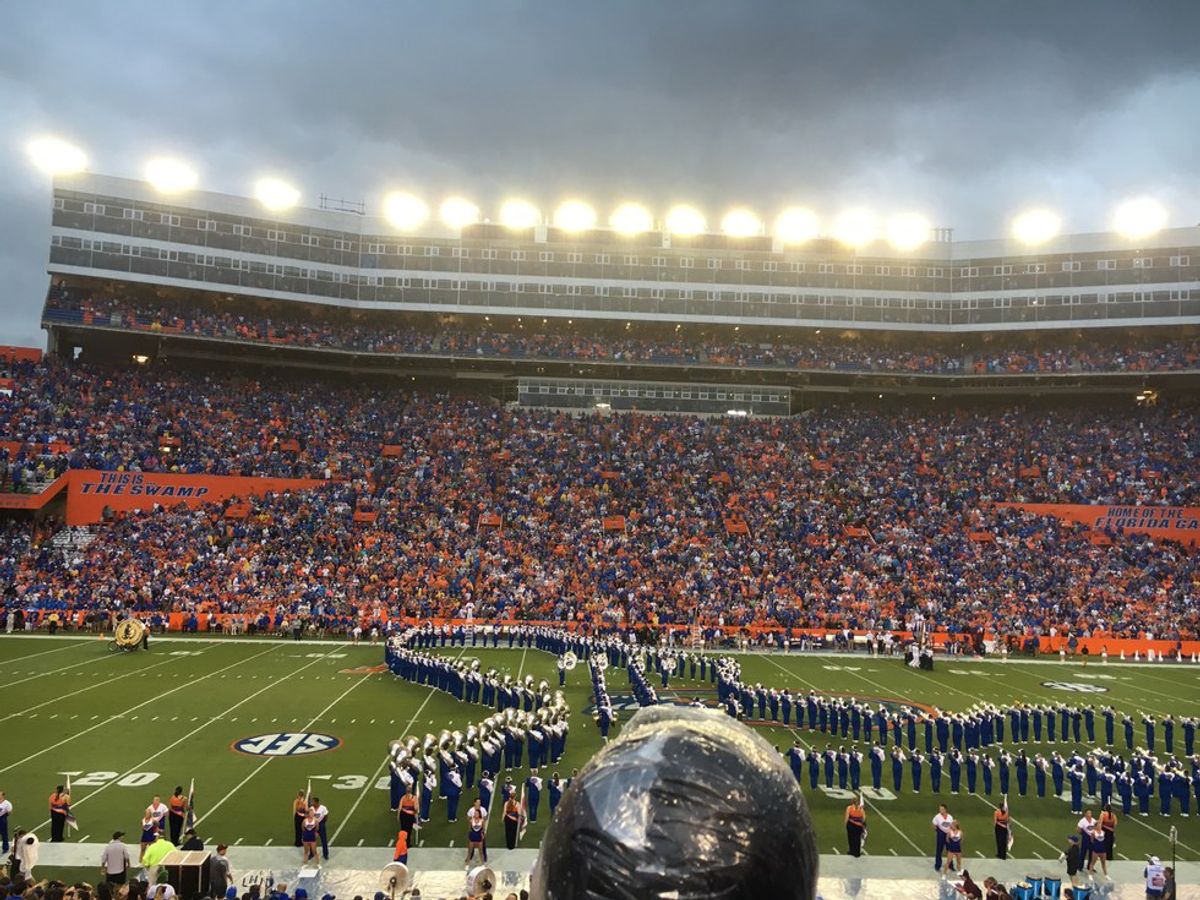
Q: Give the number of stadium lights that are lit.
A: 15